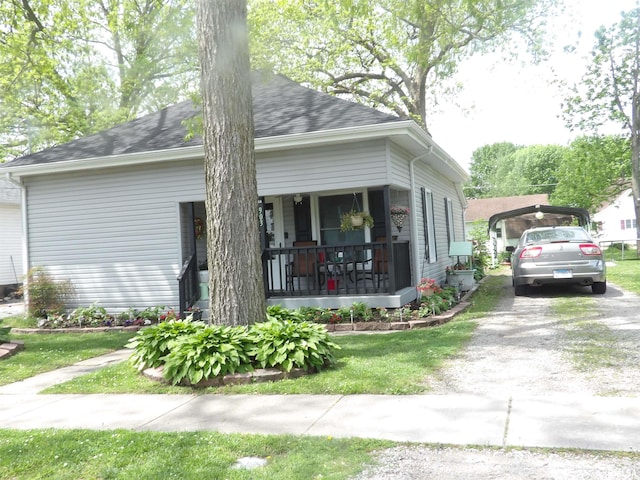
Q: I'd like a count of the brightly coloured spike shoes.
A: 0